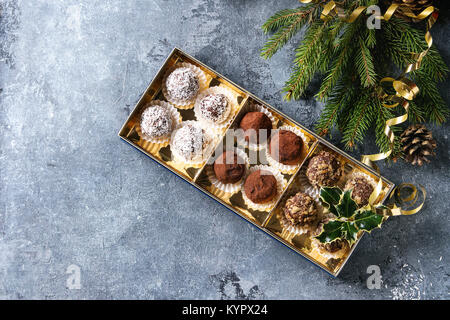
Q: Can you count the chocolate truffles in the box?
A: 12